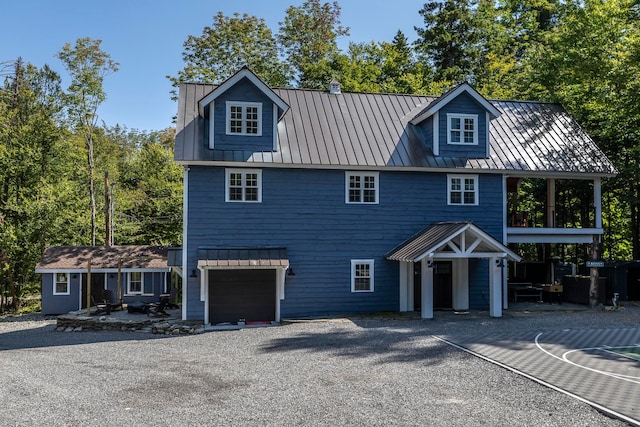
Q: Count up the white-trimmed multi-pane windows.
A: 8